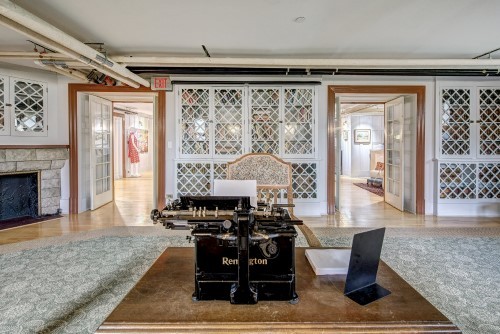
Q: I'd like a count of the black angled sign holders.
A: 1